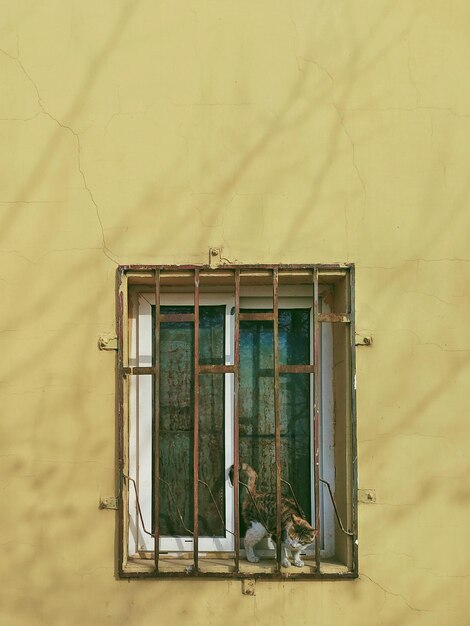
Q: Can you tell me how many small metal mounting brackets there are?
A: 6